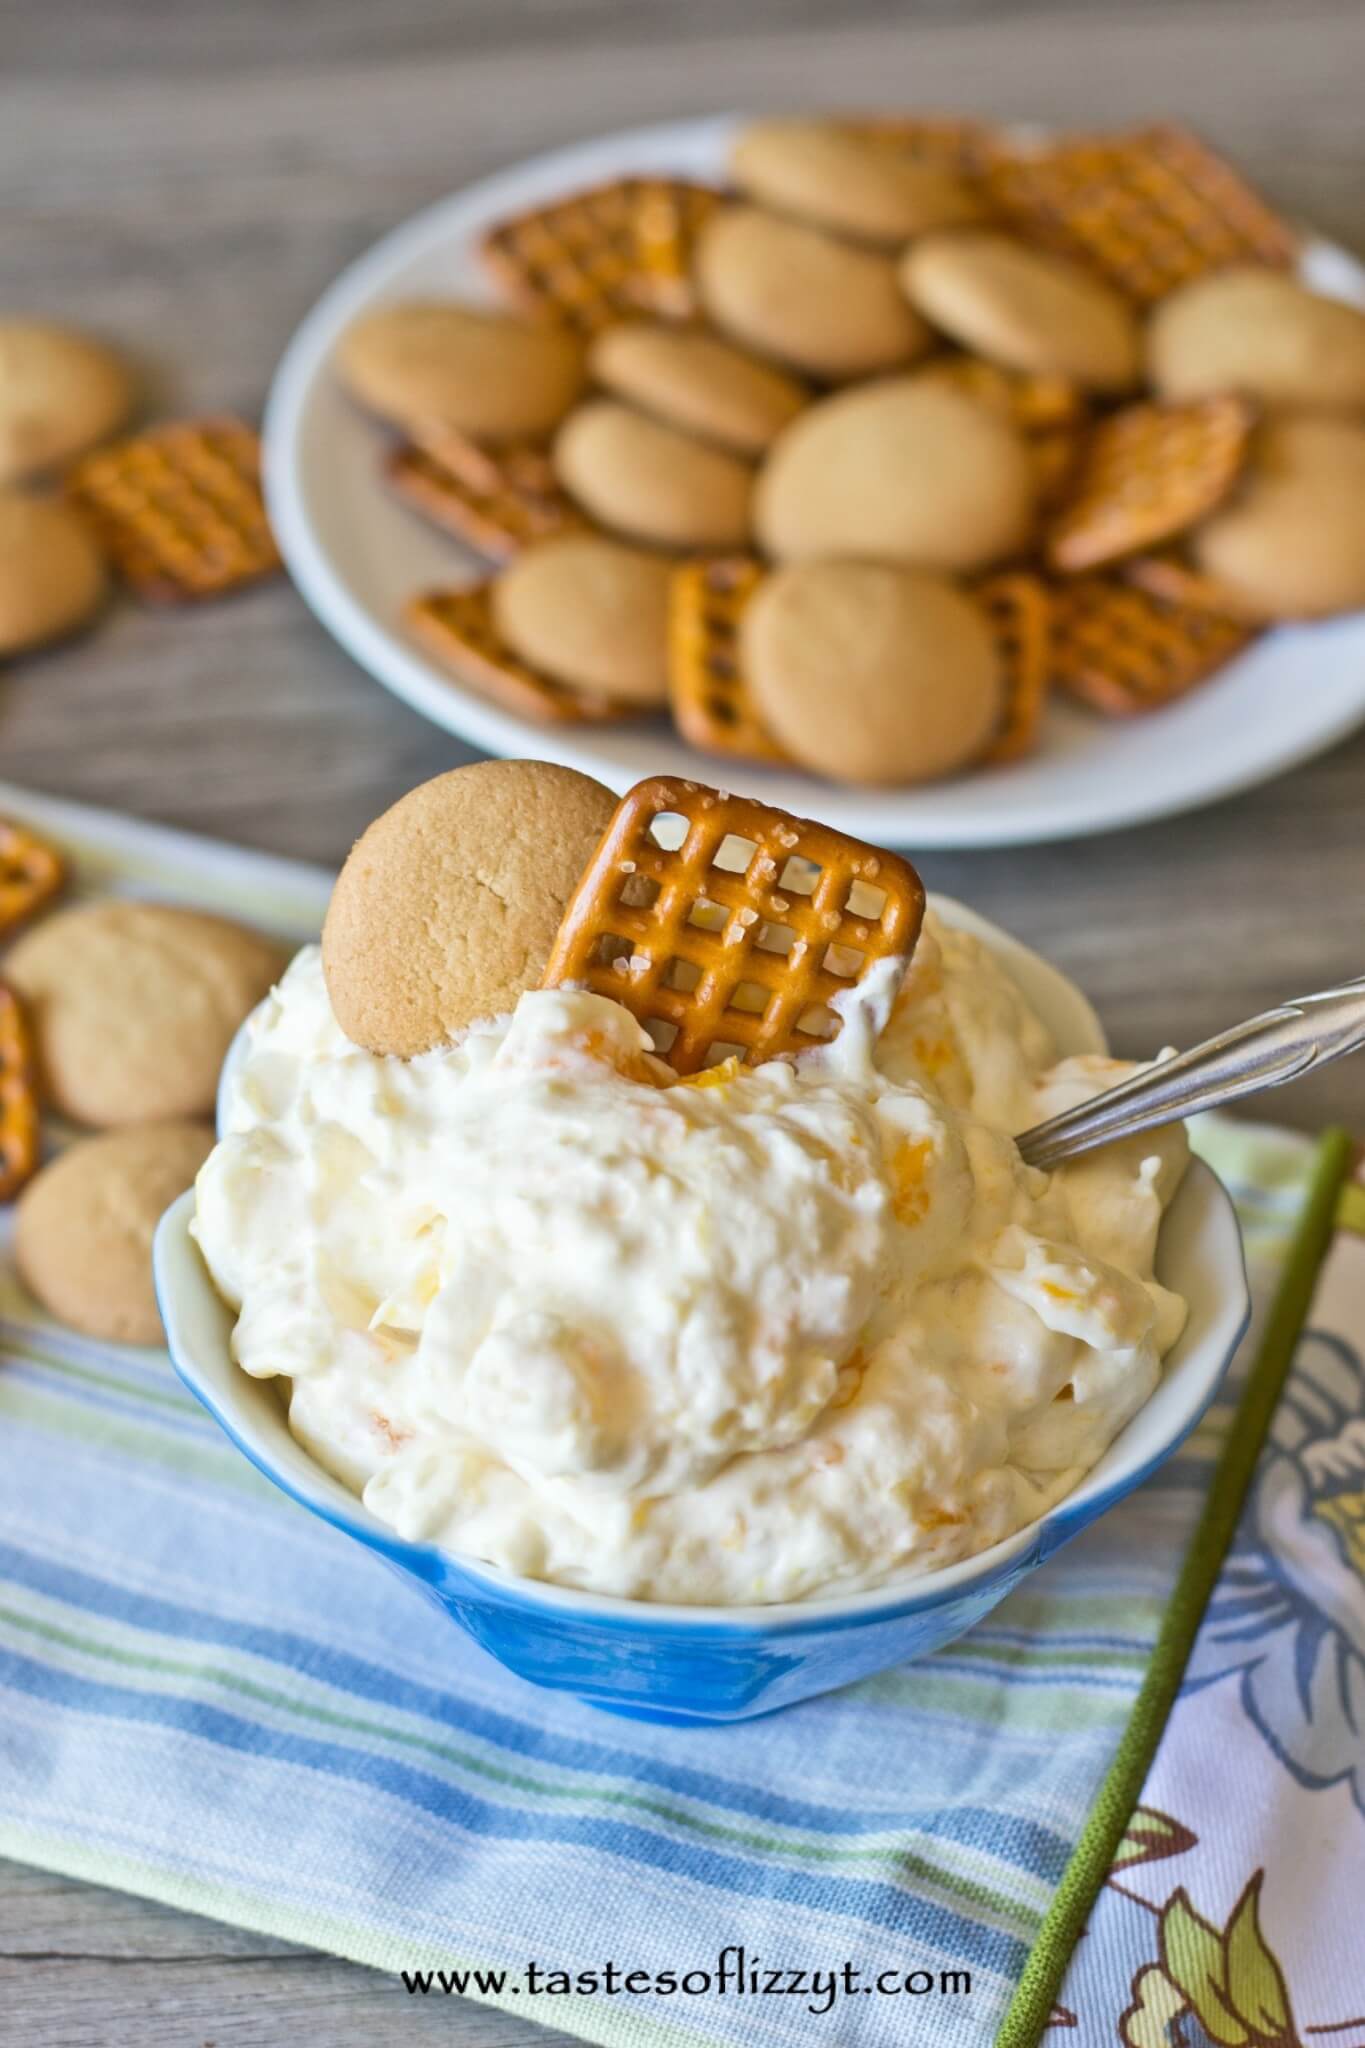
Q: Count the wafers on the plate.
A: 11